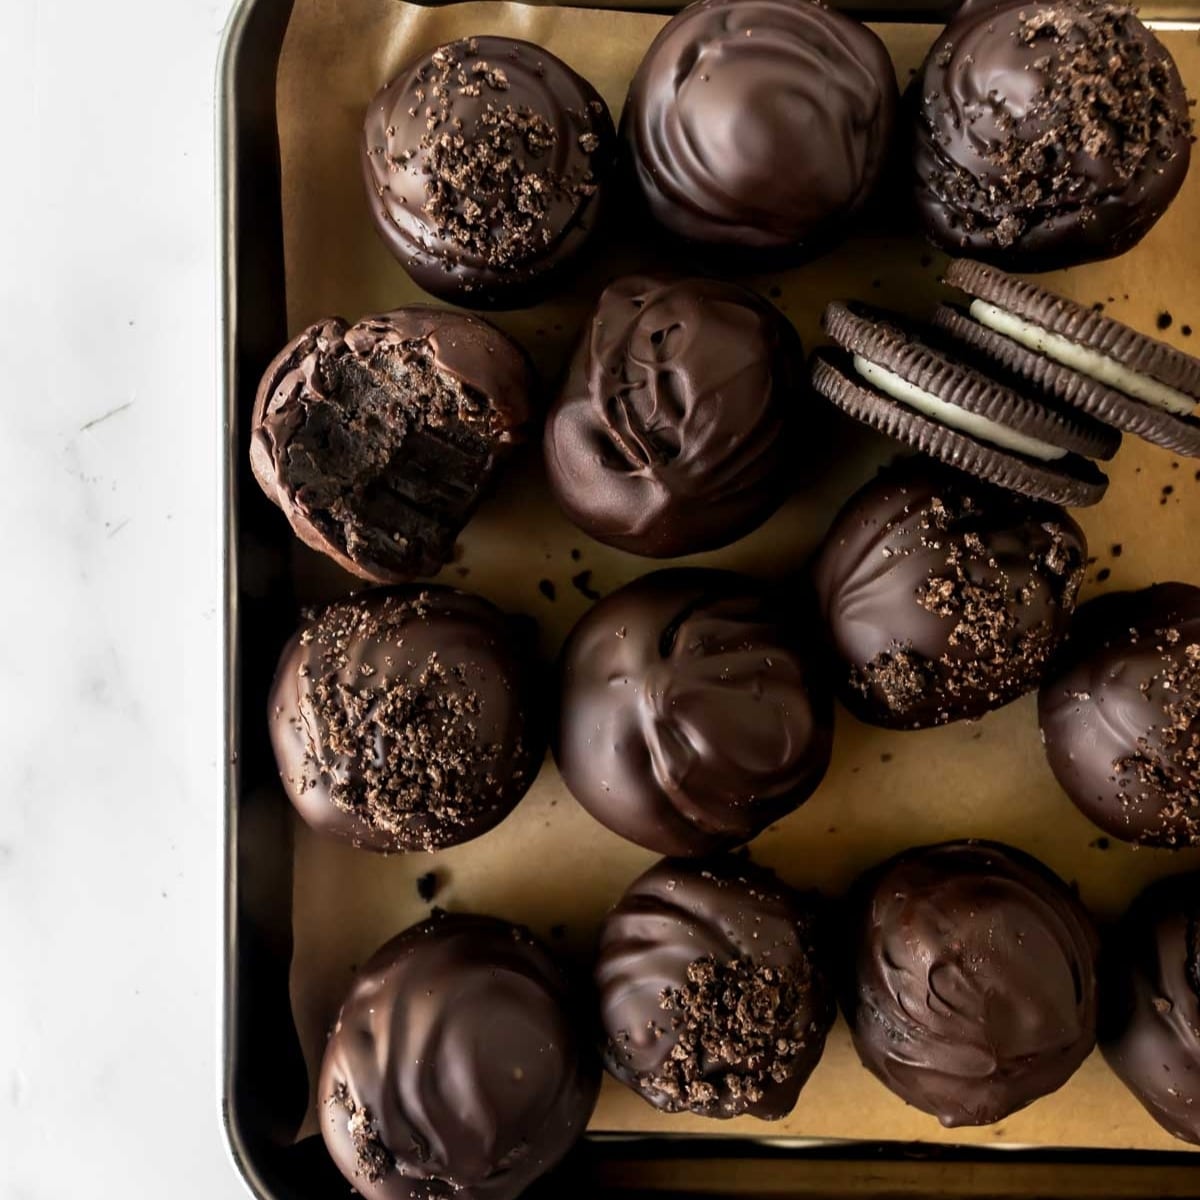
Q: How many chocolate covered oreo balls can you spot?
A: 13